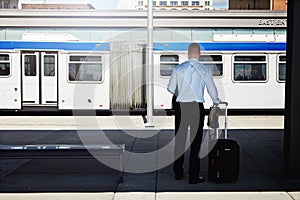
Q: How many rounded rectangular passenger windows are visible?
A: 6